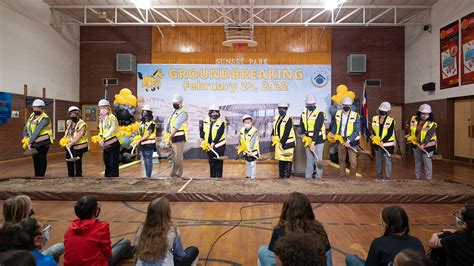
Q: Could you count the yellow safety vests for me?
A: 12